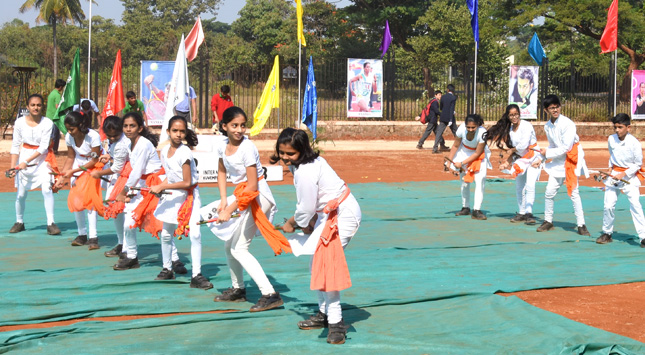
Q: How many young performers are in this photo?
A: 11